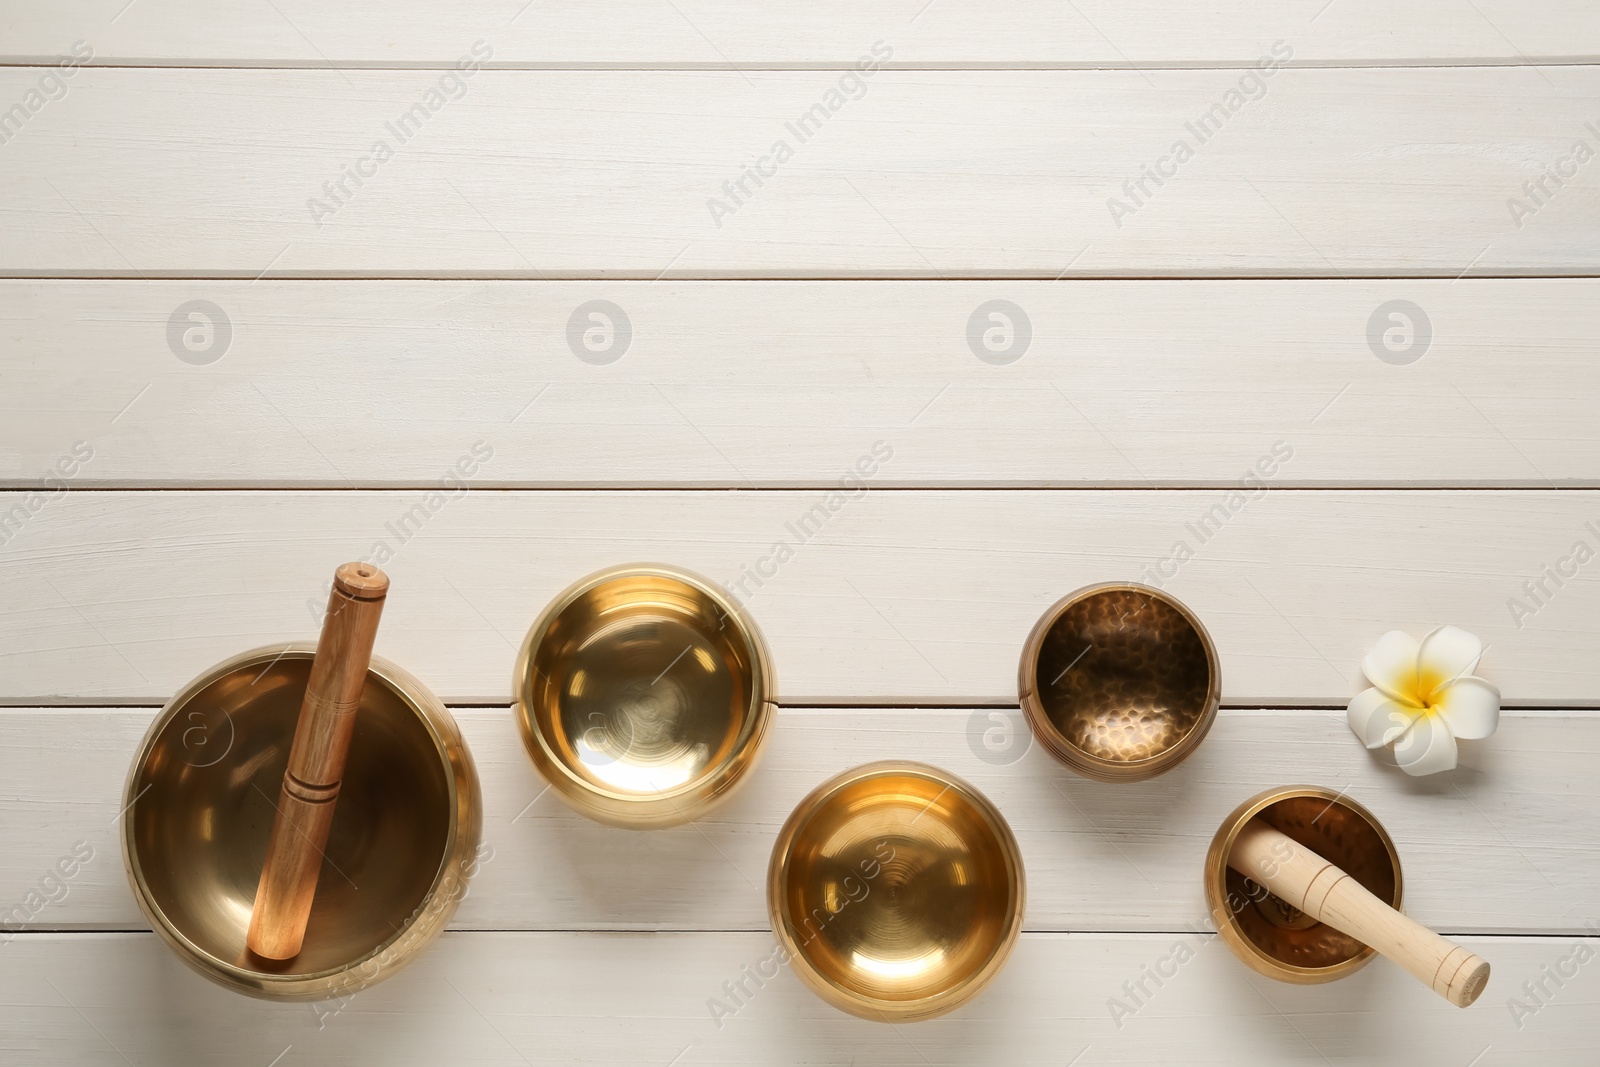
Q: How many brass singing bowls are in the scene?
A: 5